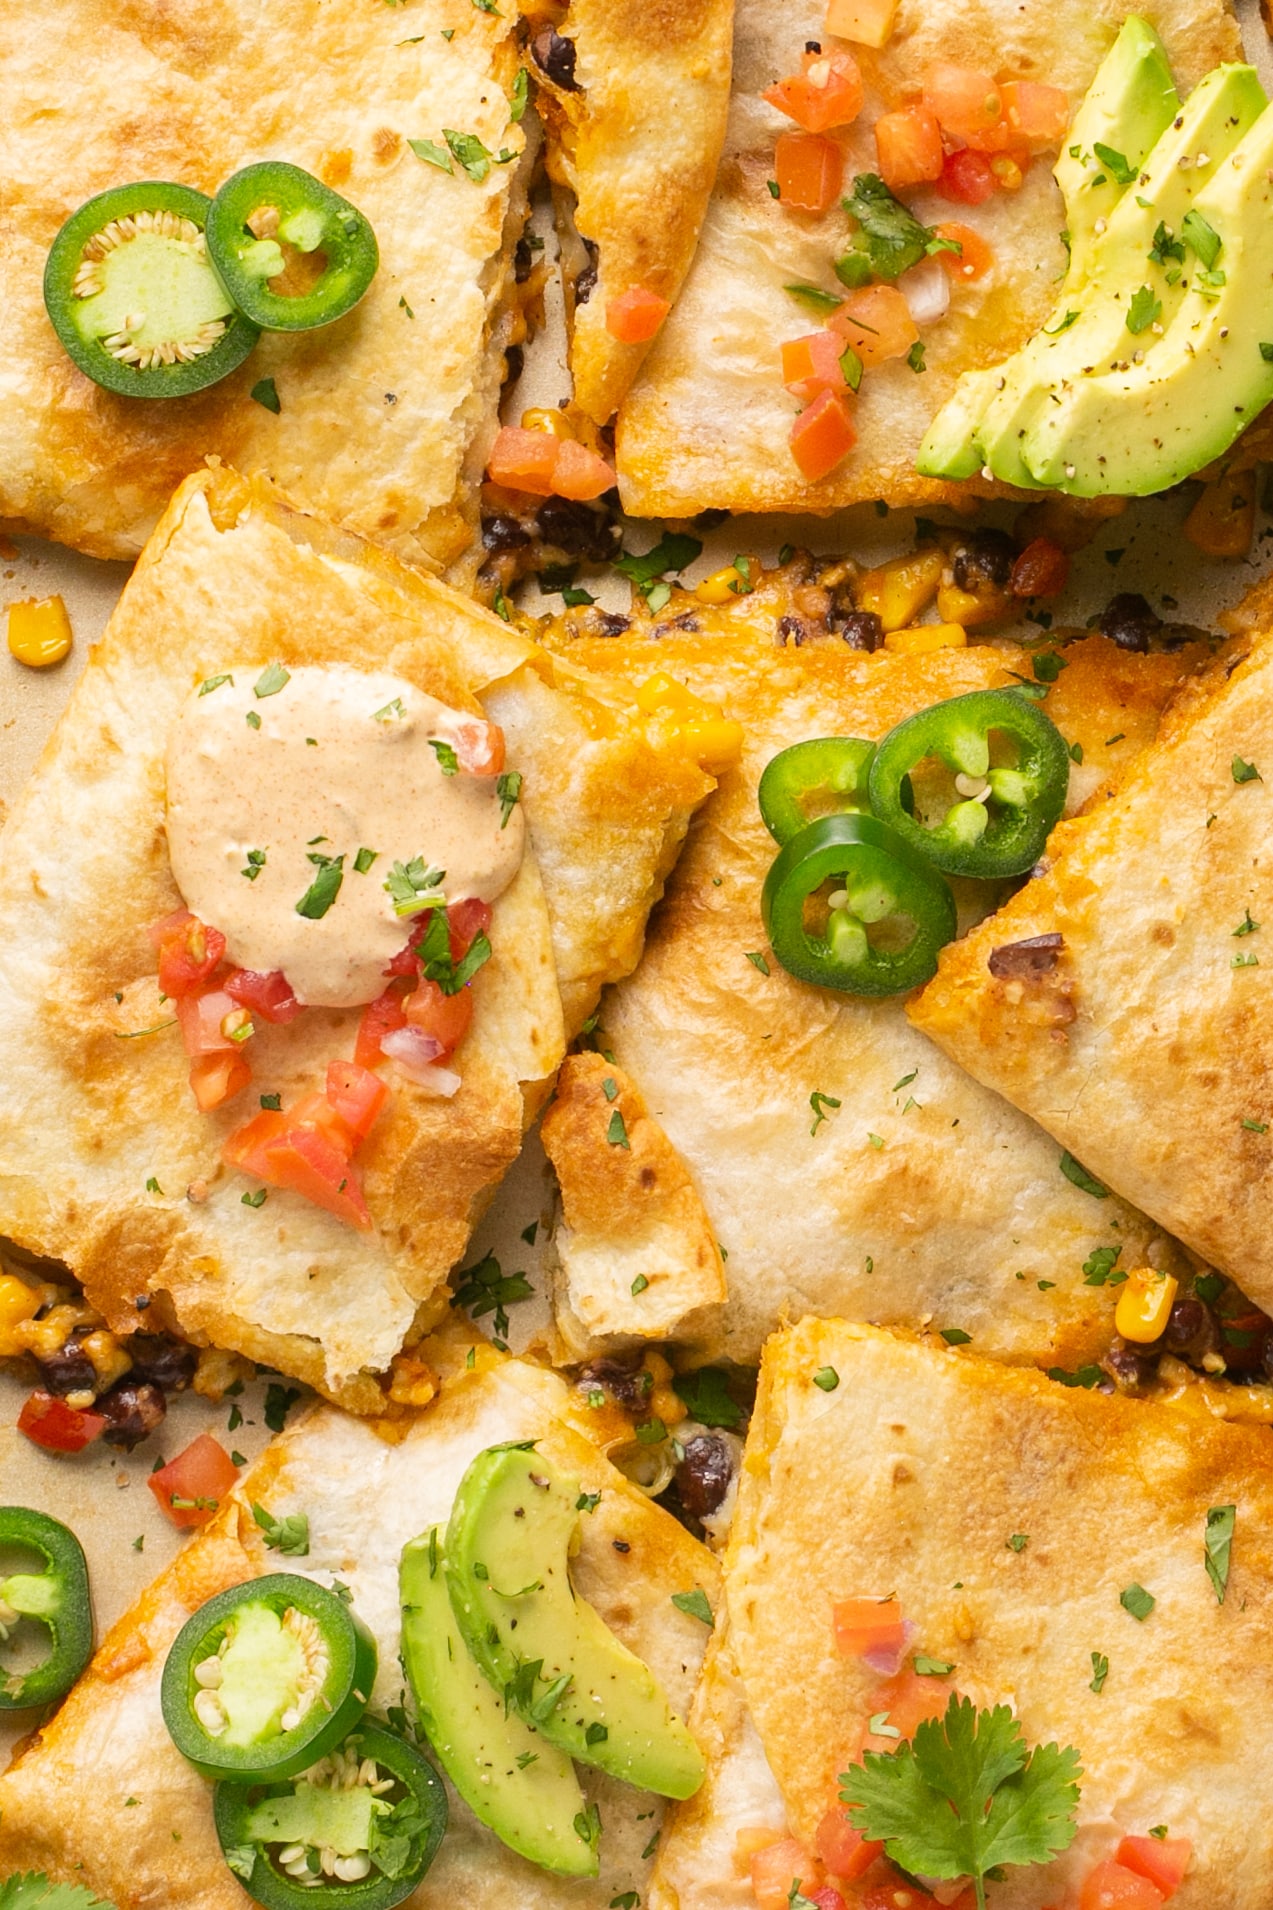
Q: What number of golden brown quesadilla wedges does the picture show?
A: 7